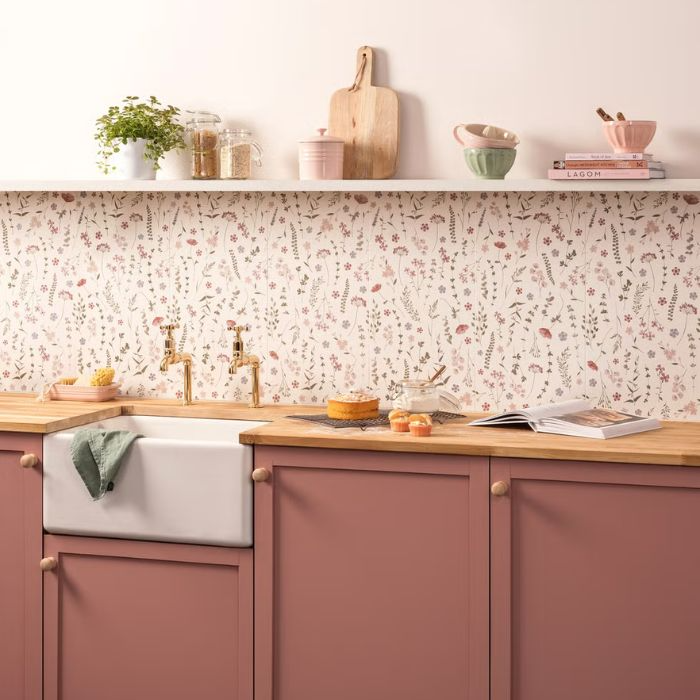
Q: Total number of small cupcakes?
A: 2